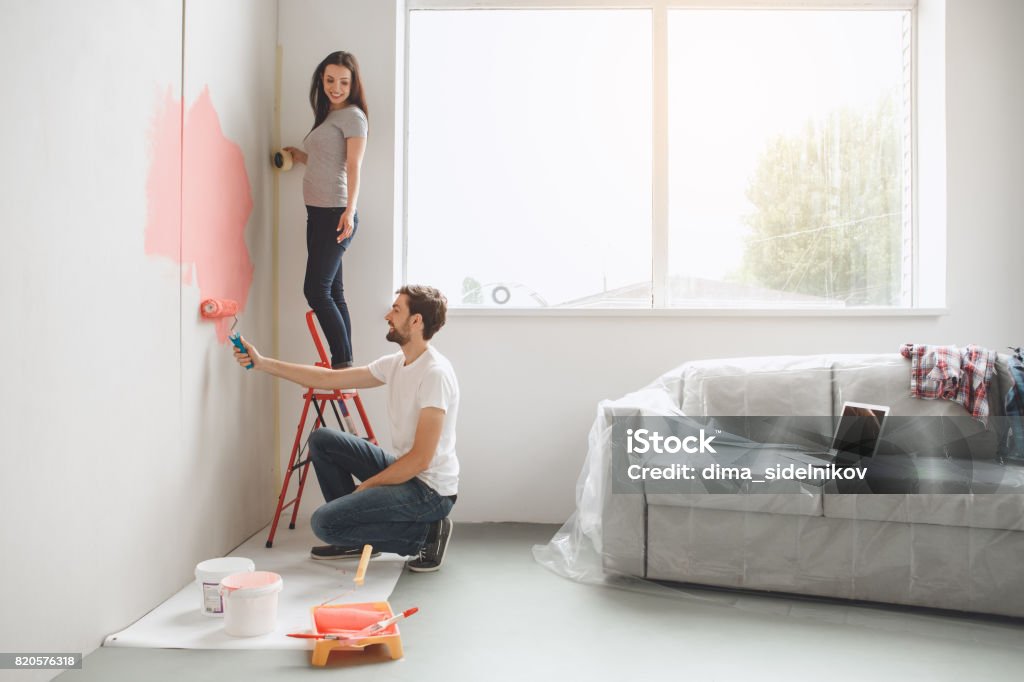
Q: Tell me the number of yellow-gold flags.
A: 0